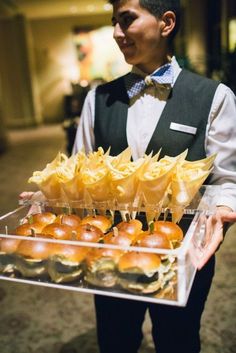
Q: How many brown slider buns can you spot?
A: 15